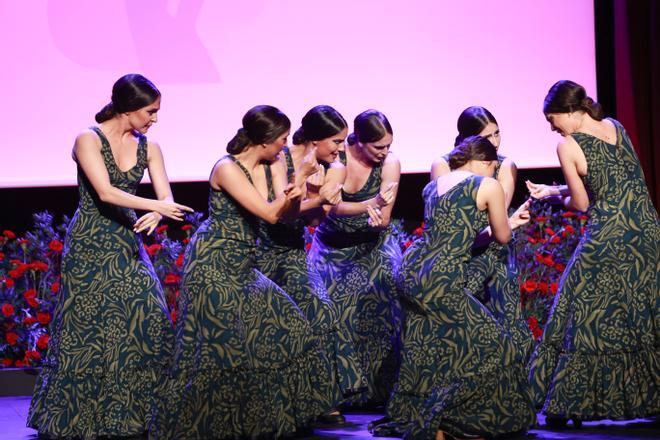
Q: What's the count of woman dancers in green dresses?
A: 7